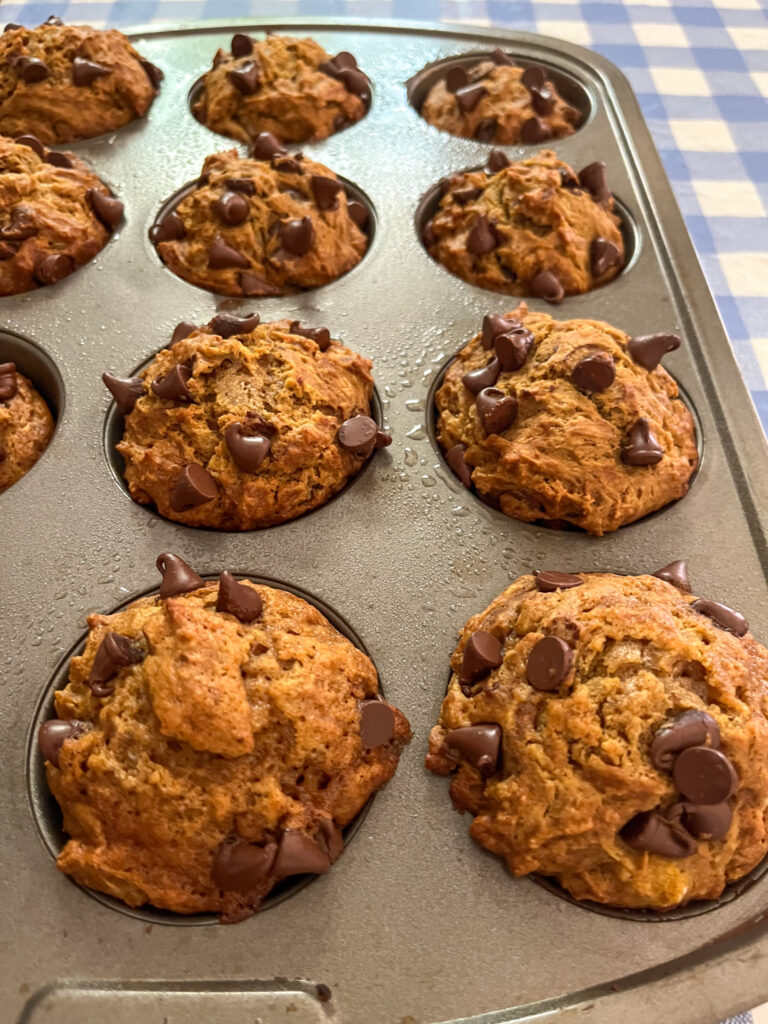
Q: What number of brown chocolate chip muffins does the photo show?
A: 11